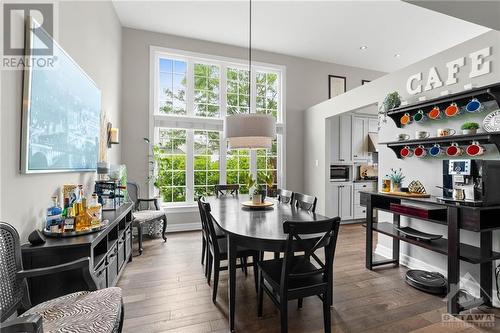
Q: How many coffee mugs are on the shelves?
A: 13